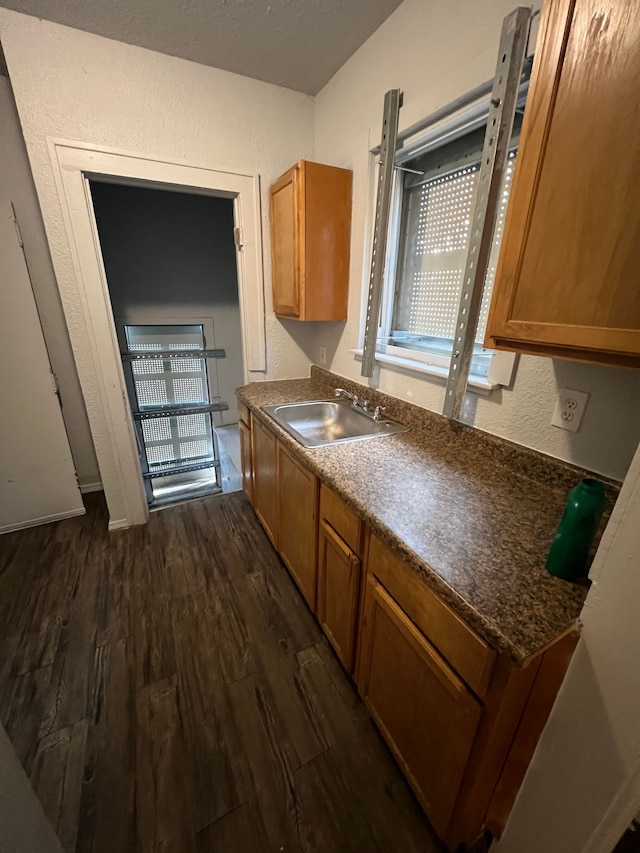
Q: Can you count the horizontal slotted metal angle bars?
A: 3